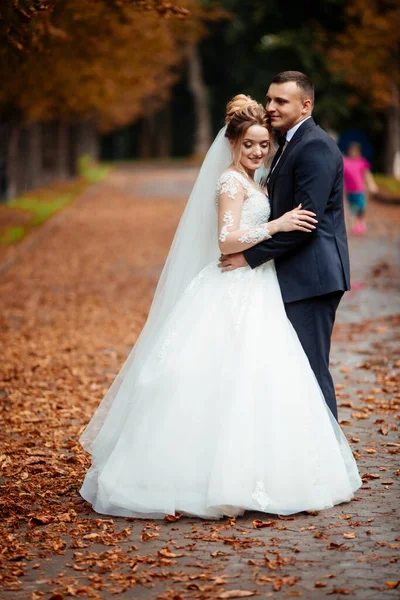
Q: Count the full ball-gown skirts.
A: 1